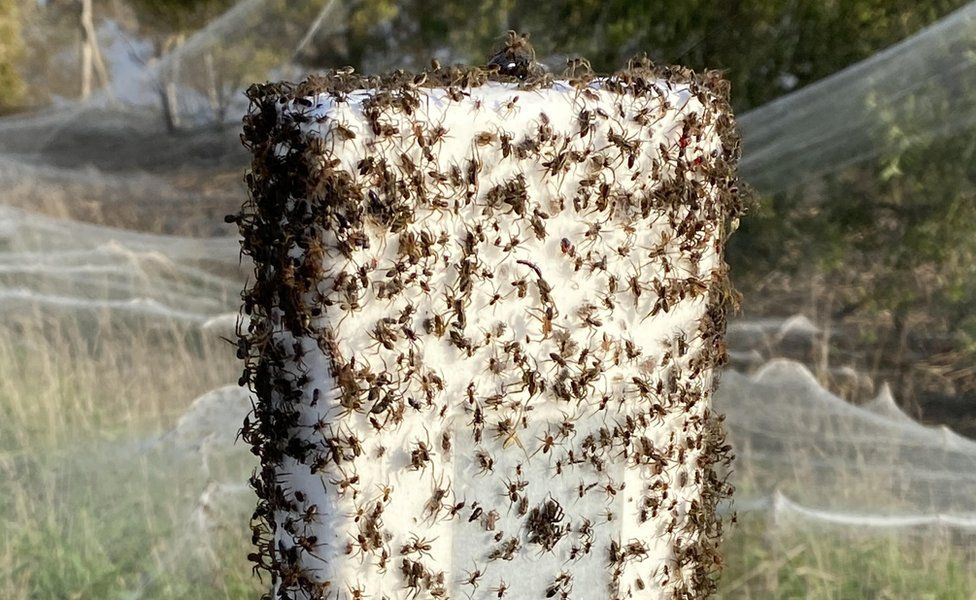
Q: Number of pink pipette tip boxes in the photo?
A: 0